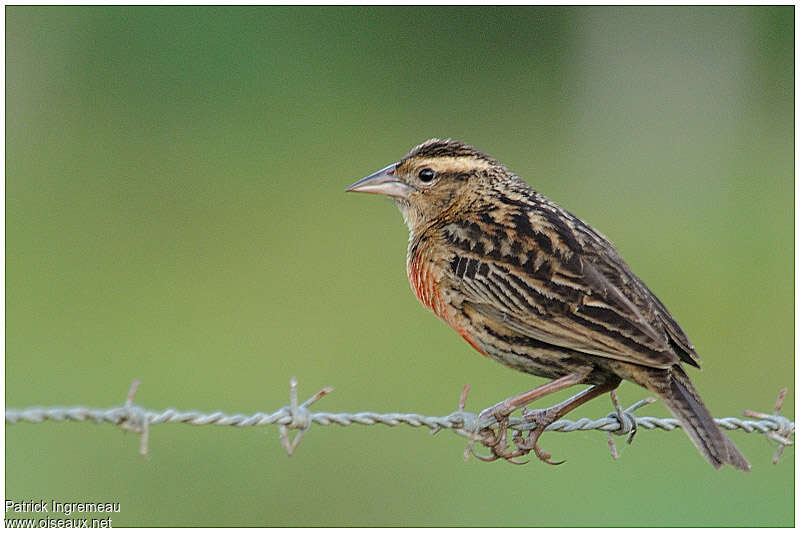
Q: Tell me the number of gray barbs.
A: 5